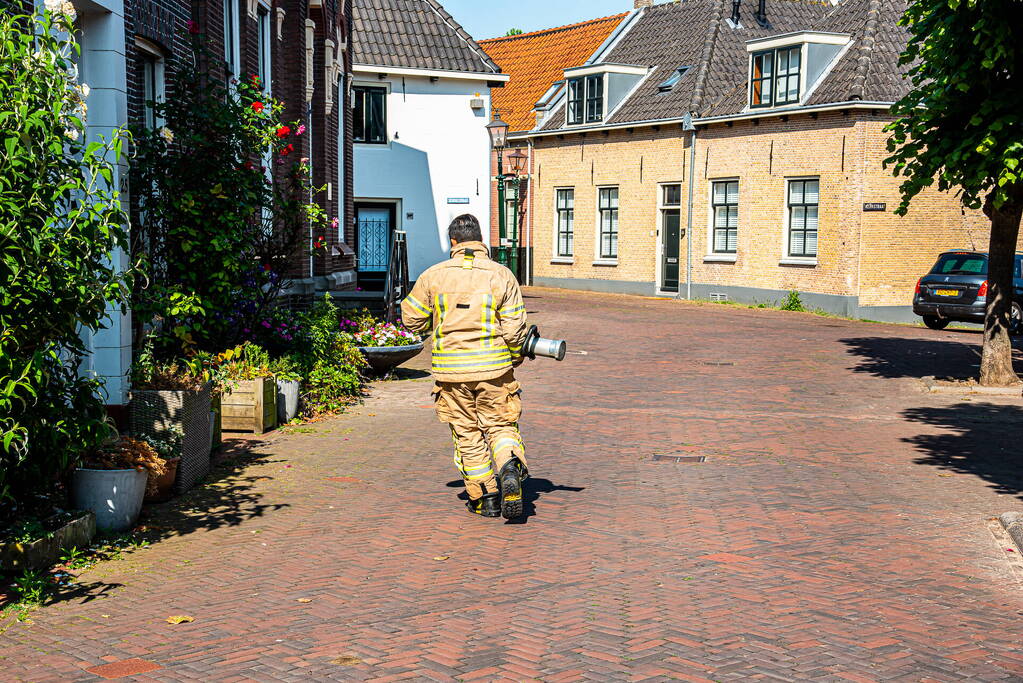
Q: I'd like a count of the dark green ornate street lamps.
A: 2